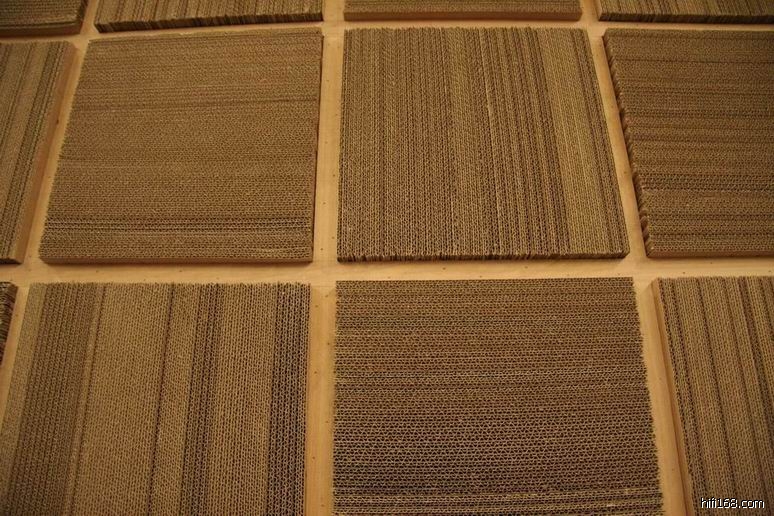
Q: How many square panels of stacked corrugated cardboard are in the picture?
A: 12